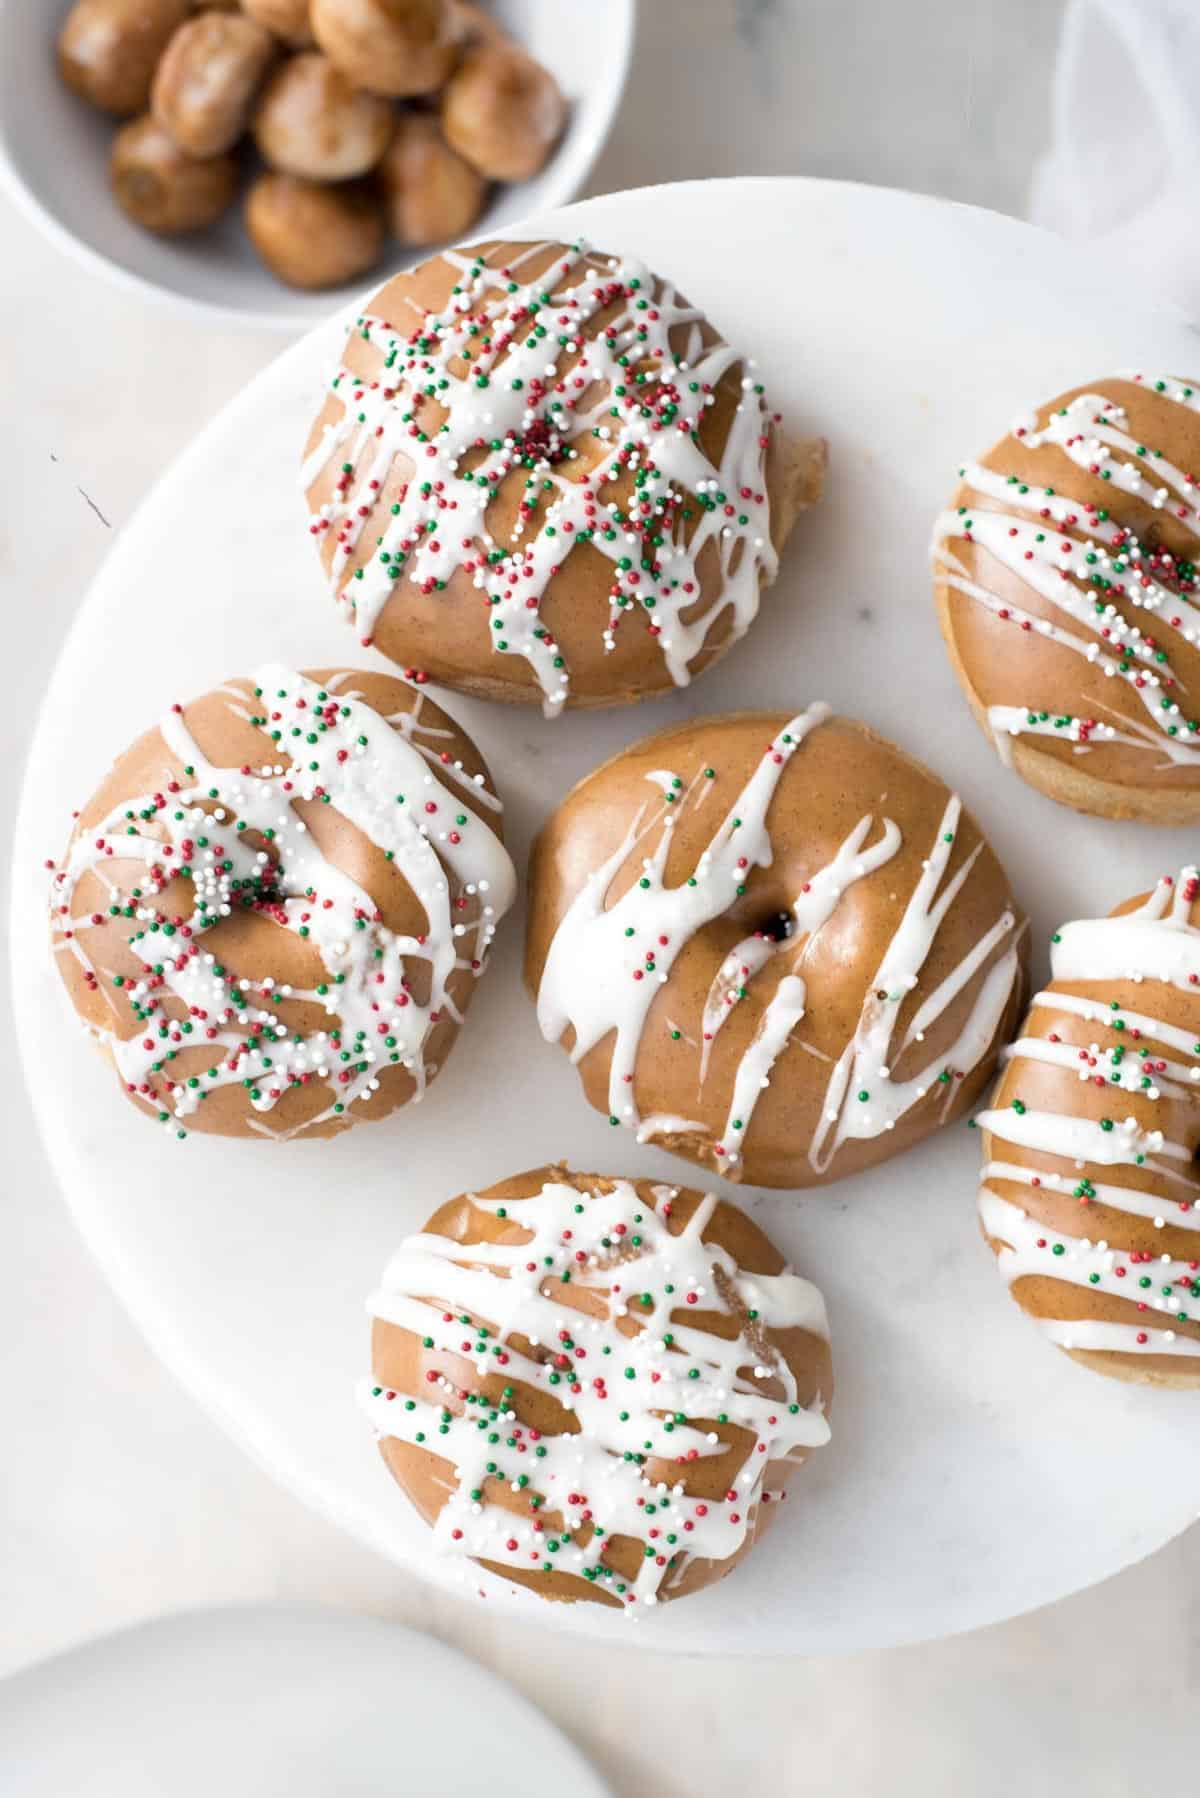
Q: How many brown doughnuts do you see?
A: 6